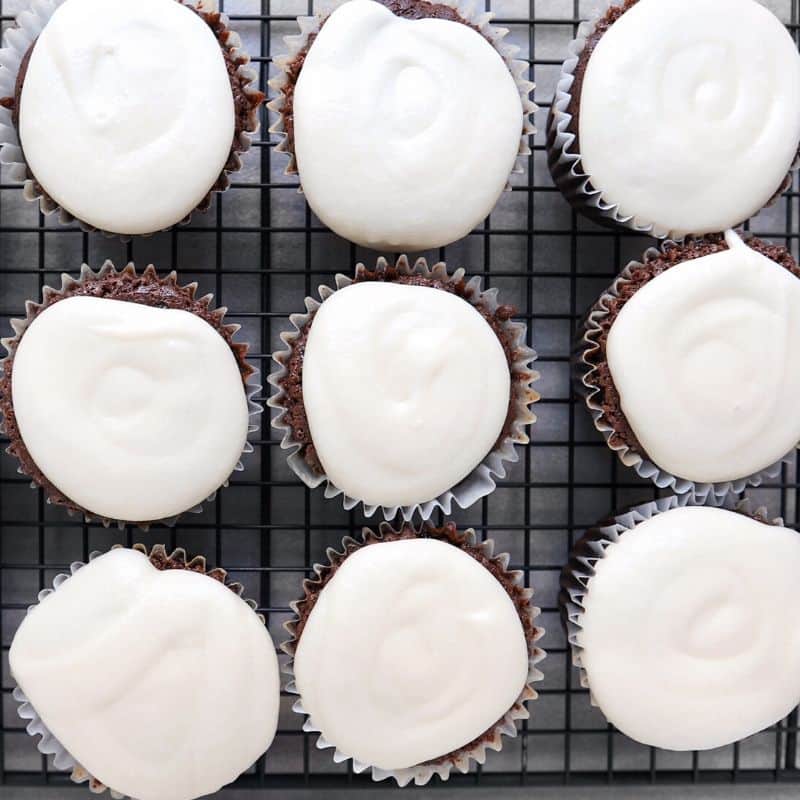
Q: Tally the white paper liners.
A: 9